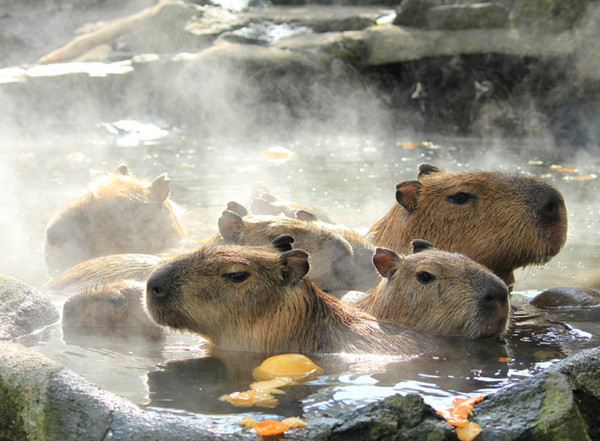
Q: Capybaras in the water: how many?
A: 7